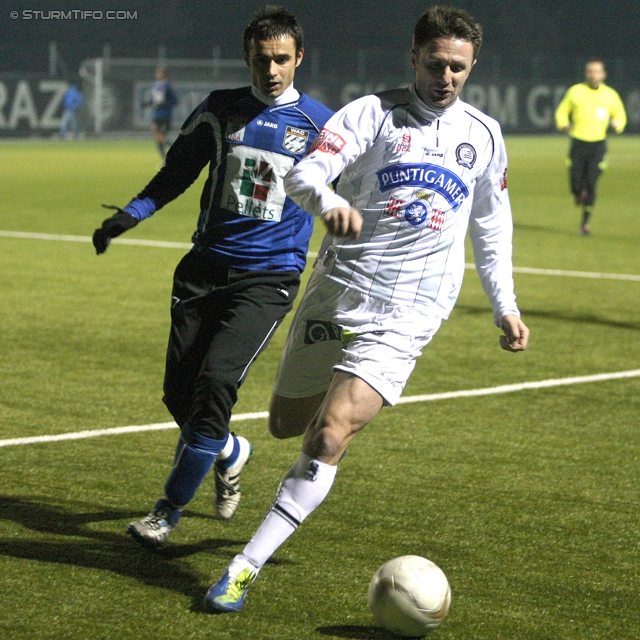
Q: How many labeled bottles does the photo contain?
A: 0